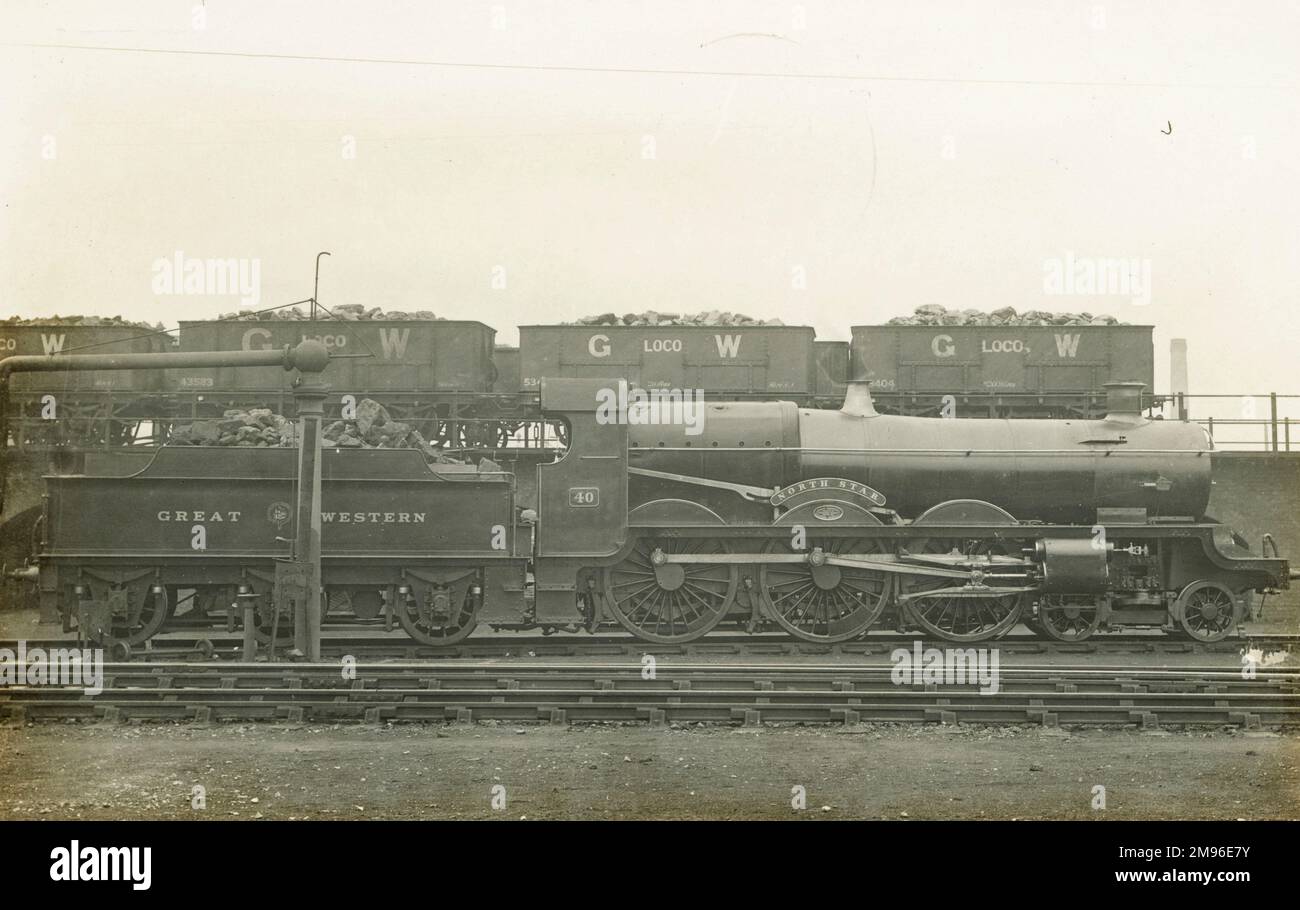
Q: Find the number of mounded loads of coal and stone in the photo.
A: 5